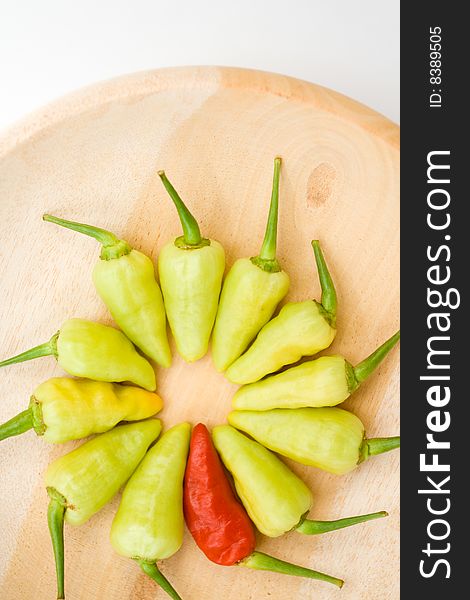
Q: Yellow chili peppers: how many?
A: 11